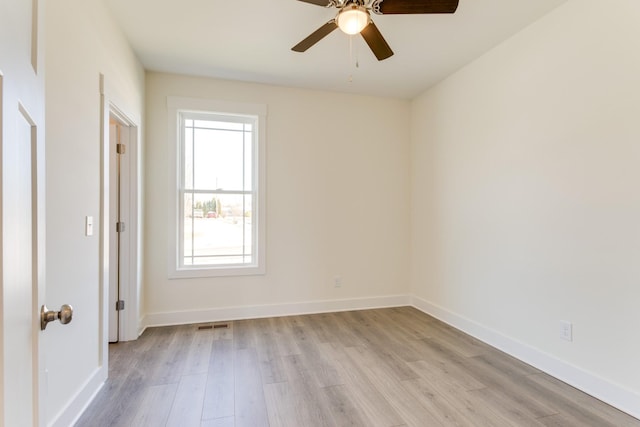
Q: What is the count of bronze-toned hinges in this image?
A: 3